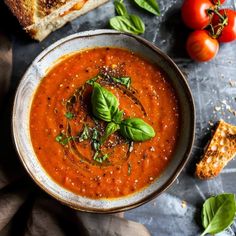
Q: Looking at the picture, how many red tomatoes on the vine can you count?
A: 3